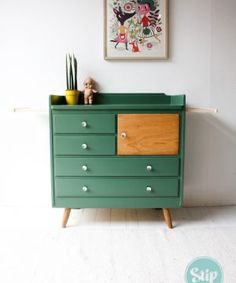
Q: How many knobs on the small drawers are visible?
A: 2